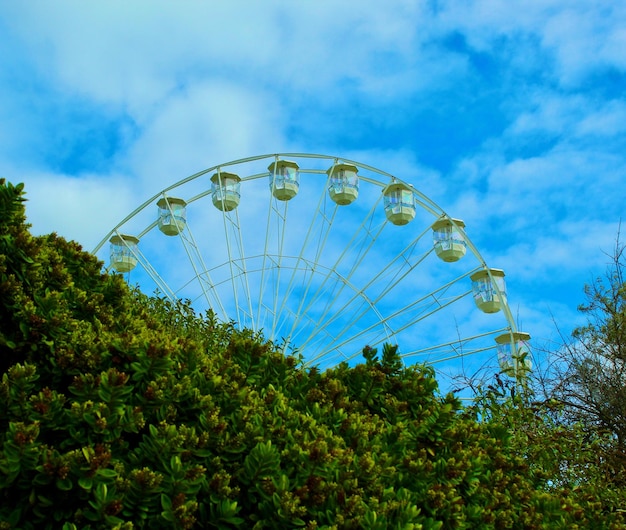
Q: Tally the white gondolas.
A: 9